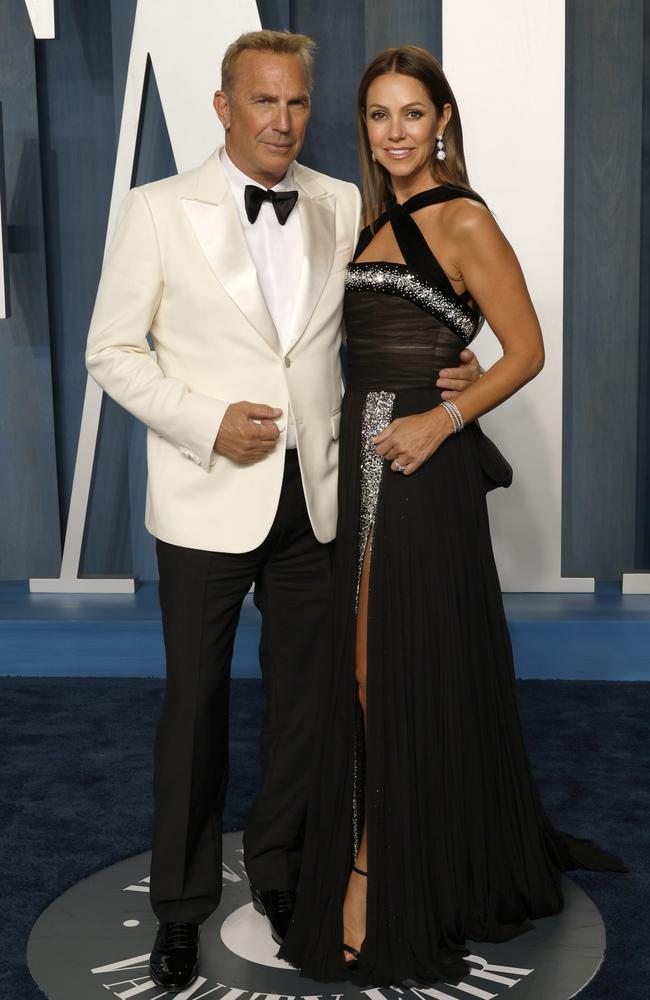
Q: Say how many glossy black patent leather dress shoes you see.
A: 2